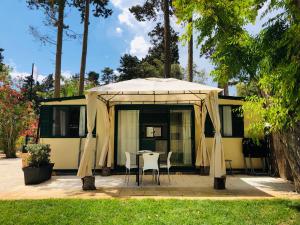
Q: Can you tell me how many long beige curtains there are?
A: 4